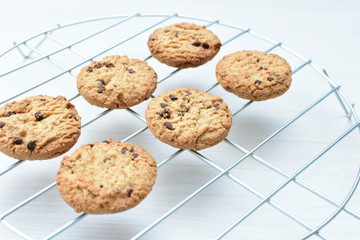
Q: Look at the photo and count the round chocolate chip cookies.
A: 6